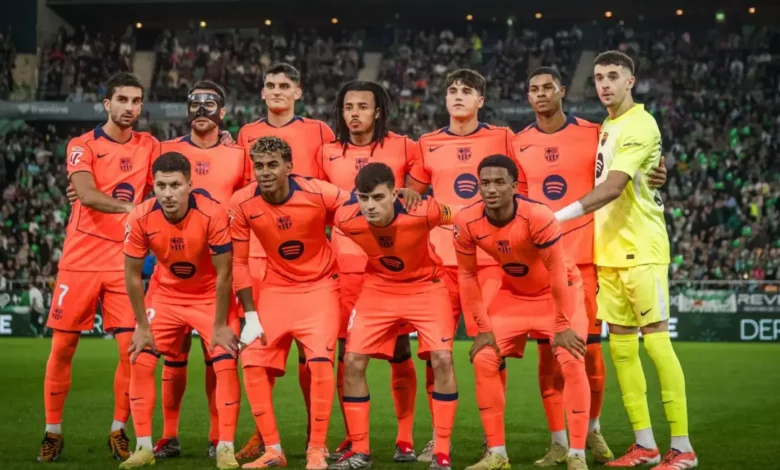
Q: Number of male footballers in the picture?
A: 11